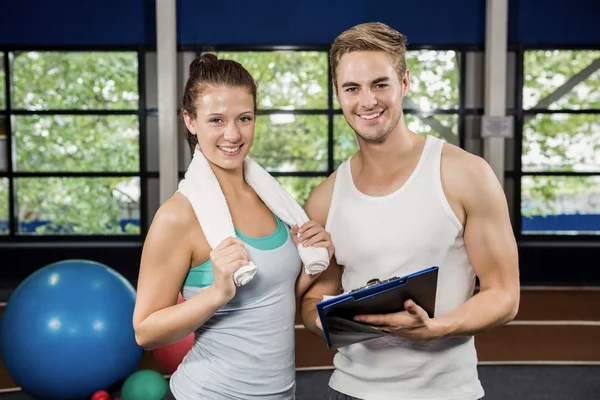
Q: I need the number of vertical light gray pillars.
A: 2